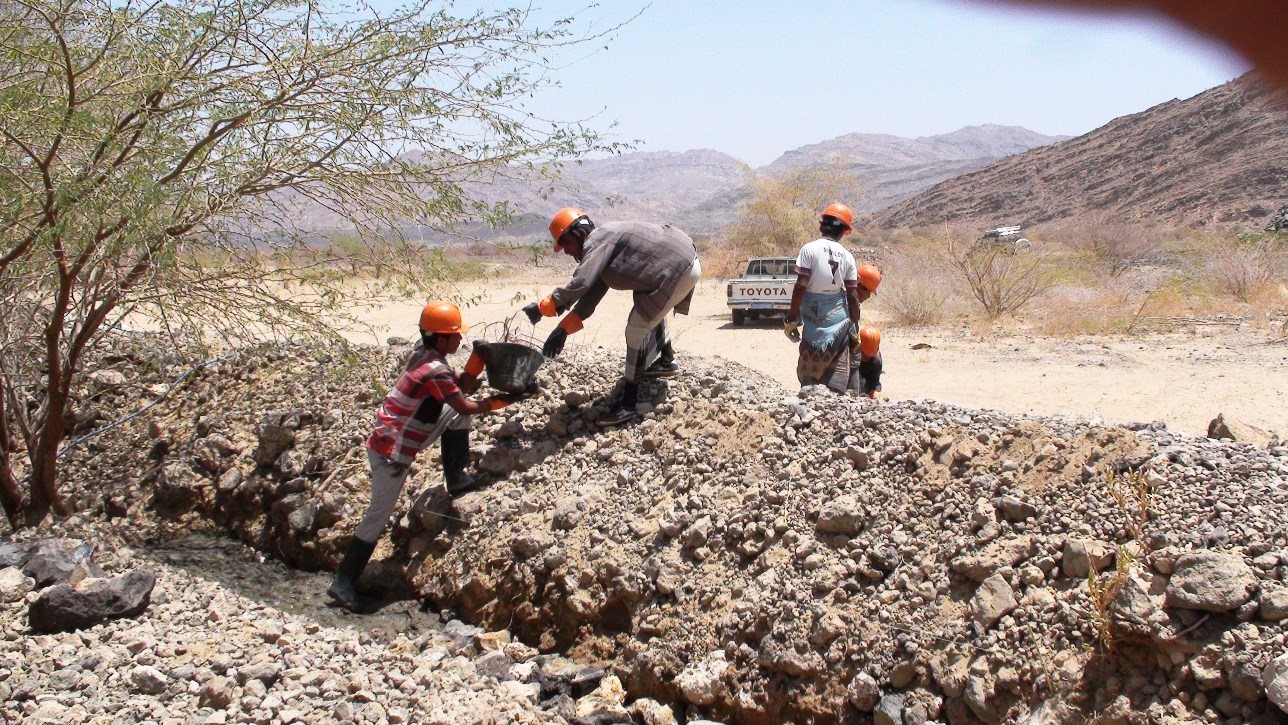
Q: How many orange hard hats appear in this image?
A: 5